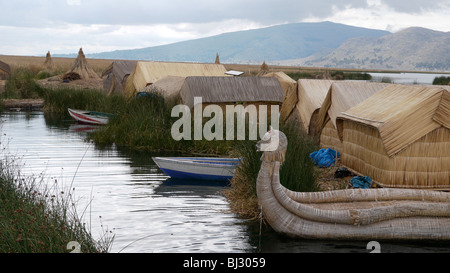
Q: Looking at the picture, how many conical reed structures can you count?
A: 4